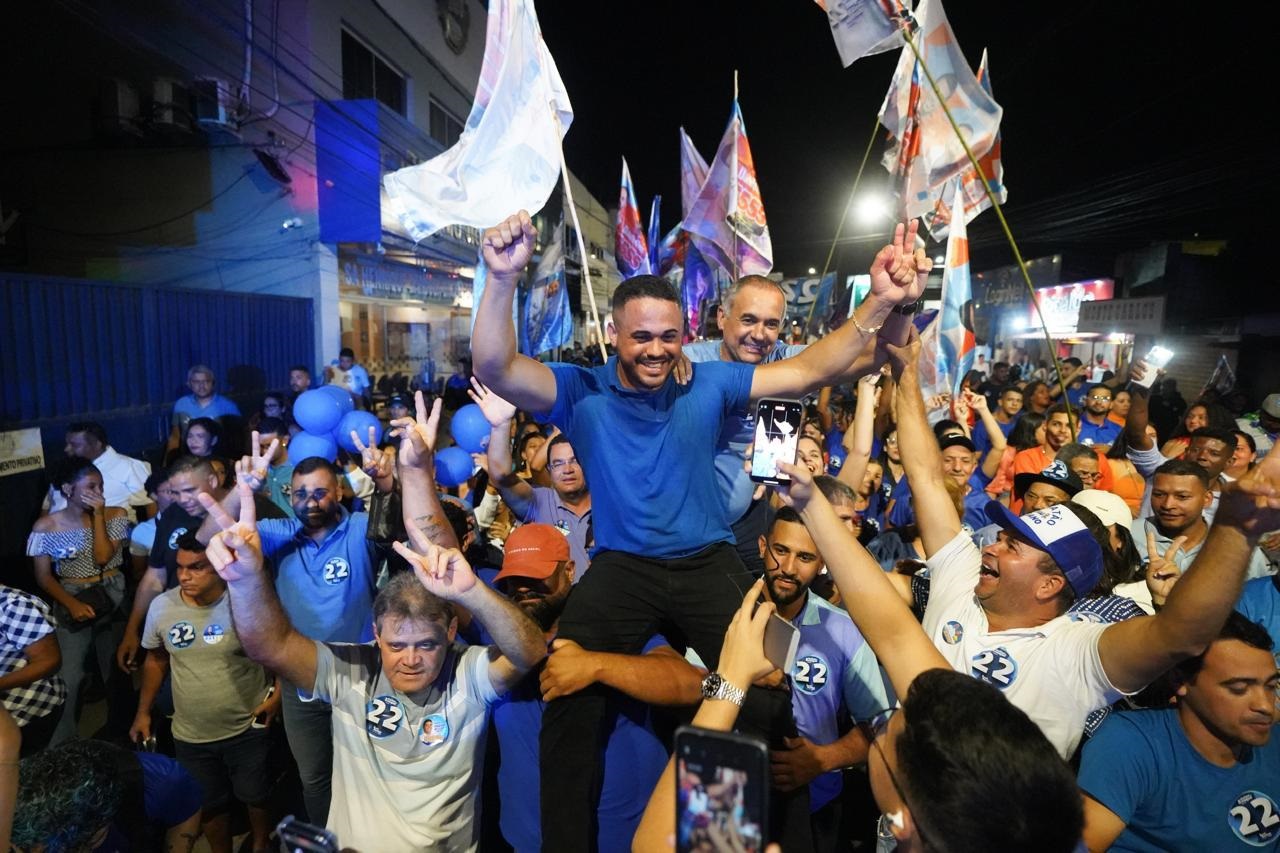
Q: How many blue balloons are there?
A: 6